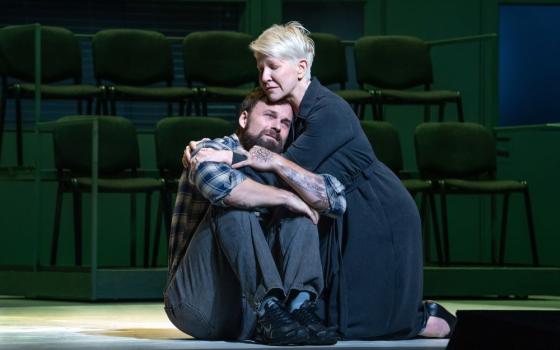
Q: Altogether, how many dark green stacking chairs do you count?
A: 9